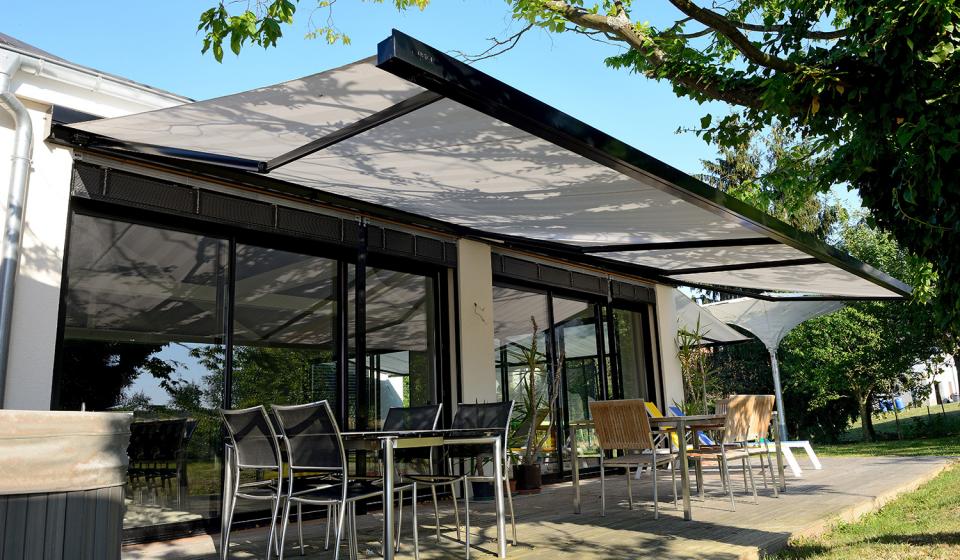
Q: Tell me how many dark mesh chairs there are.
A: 4